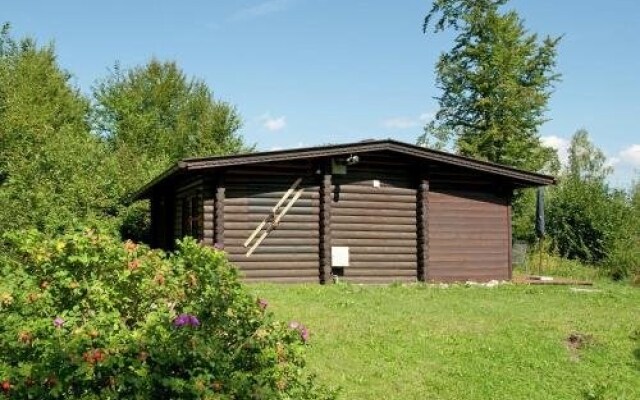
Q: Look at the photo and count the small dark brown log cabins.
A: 1